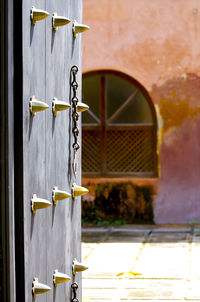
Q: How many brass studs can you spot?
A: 12